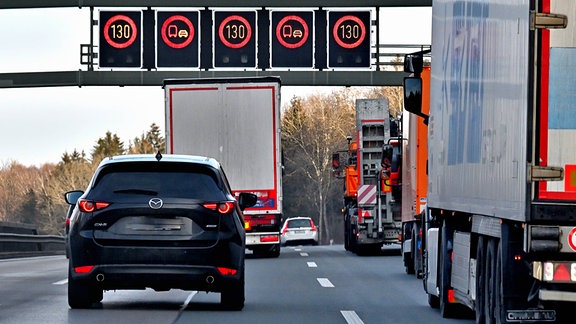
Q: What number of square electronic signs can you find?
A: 5